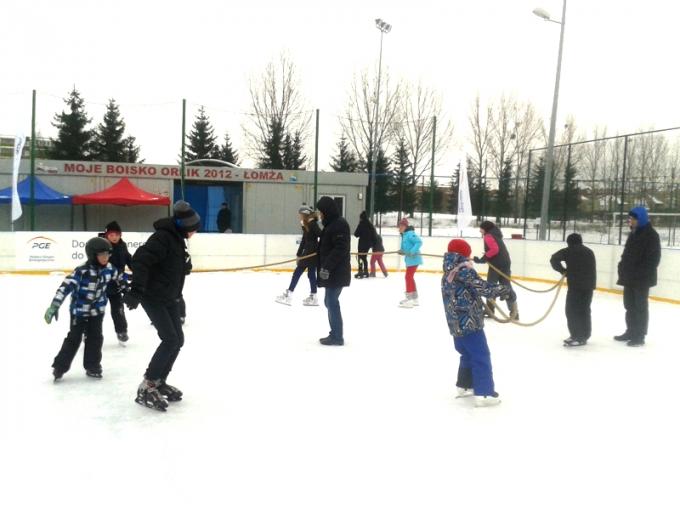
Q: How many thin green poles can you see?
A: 4